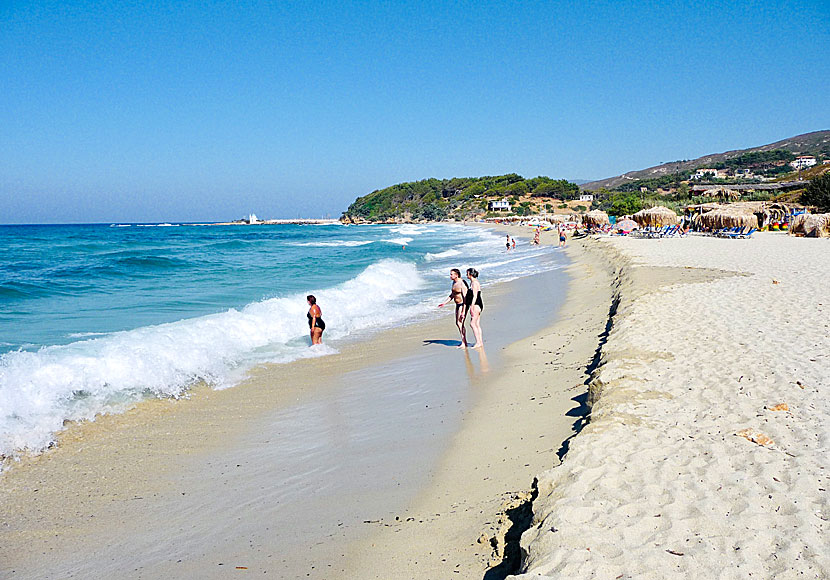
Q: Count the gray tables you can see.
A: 0